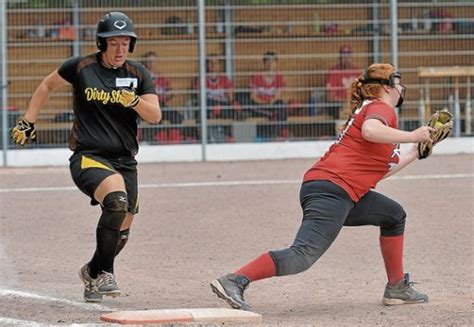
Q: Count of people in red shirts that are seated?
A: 4